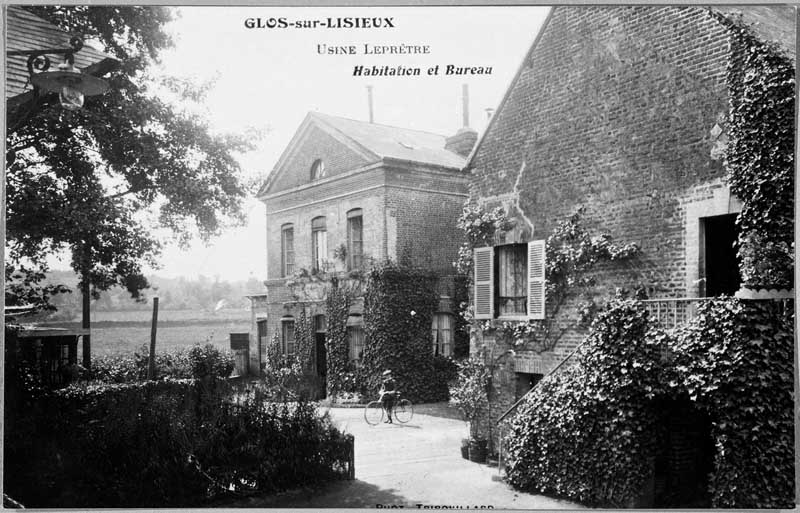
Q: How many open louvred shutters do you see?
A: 2